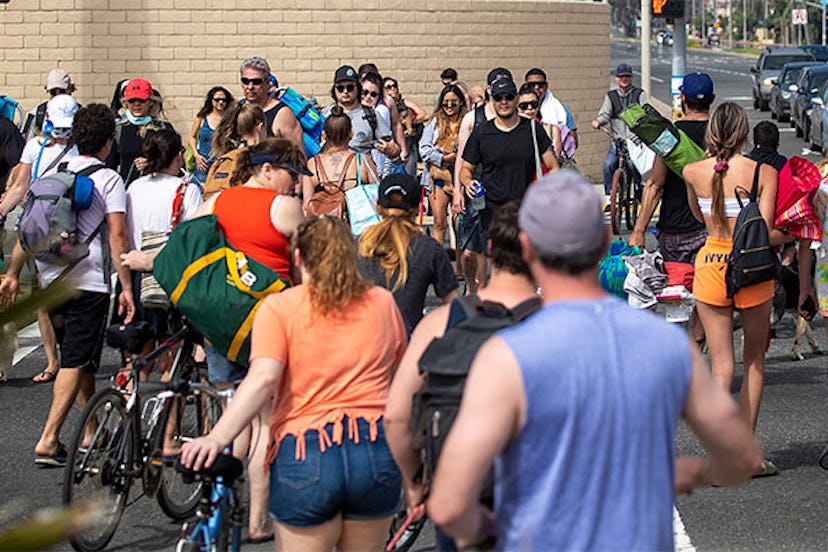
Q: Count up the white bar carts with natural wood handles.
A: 0